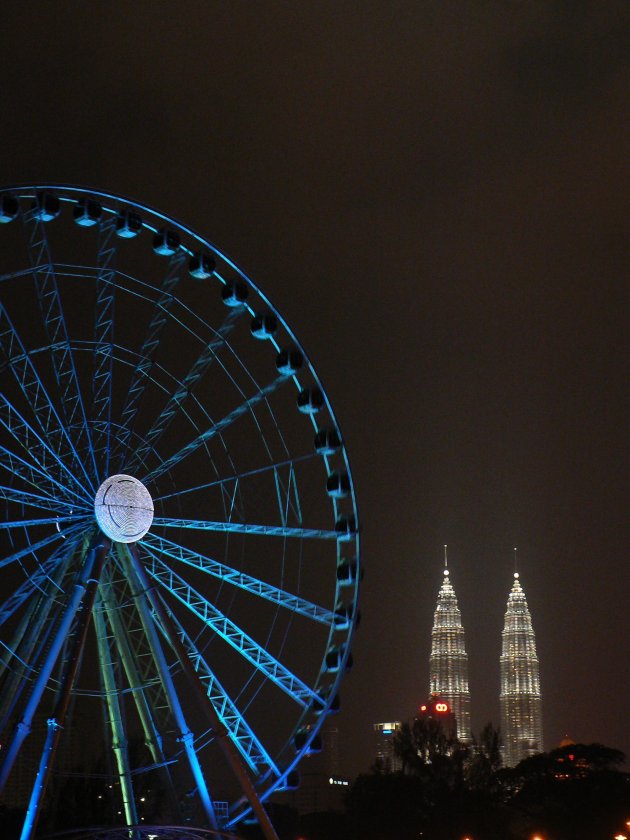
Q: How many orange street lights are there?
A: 4